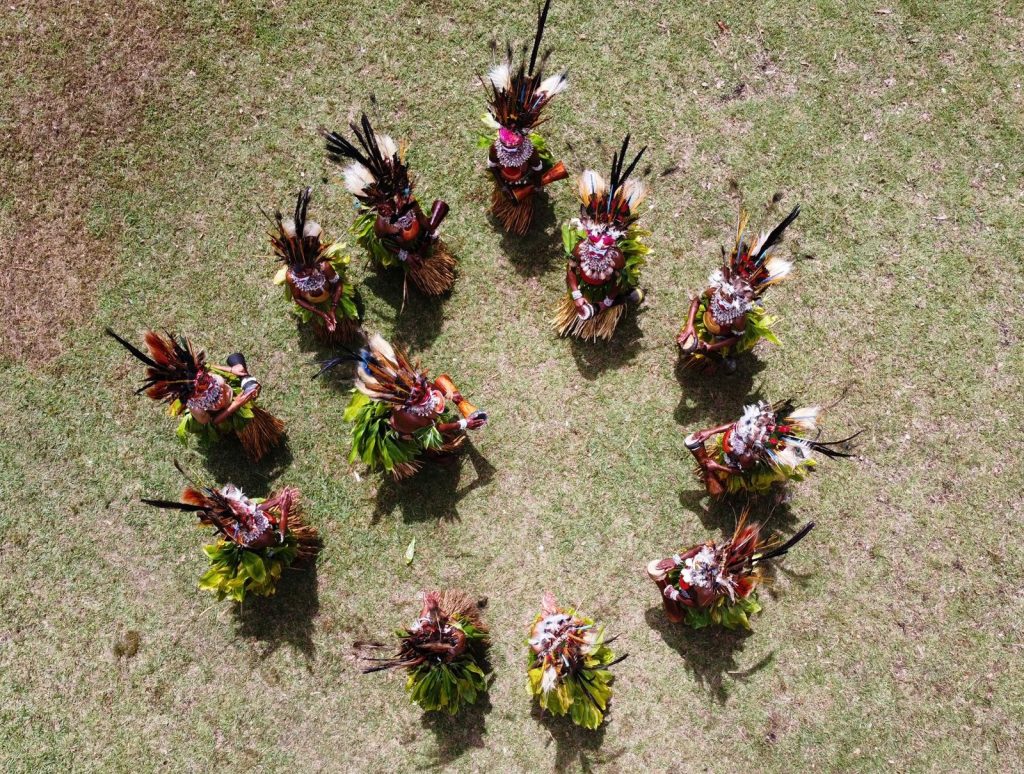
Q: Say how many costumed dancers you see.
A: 12